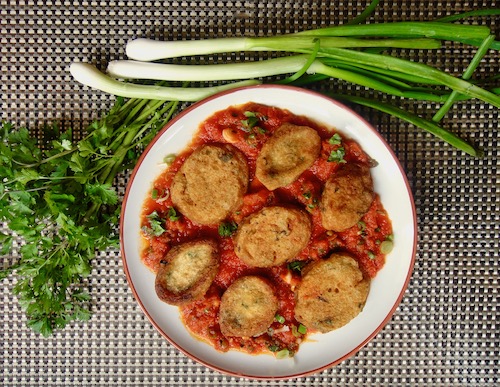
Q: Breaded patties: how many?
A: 7